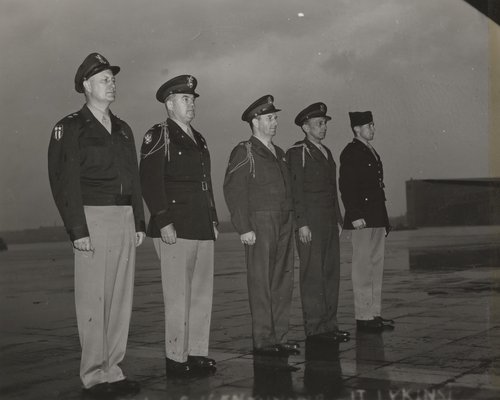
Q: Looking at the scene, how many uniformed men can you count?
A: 5